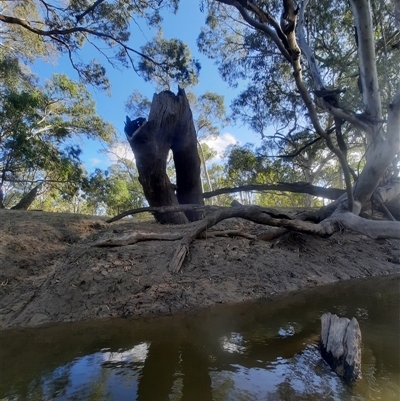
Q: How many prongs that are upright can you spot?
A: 2